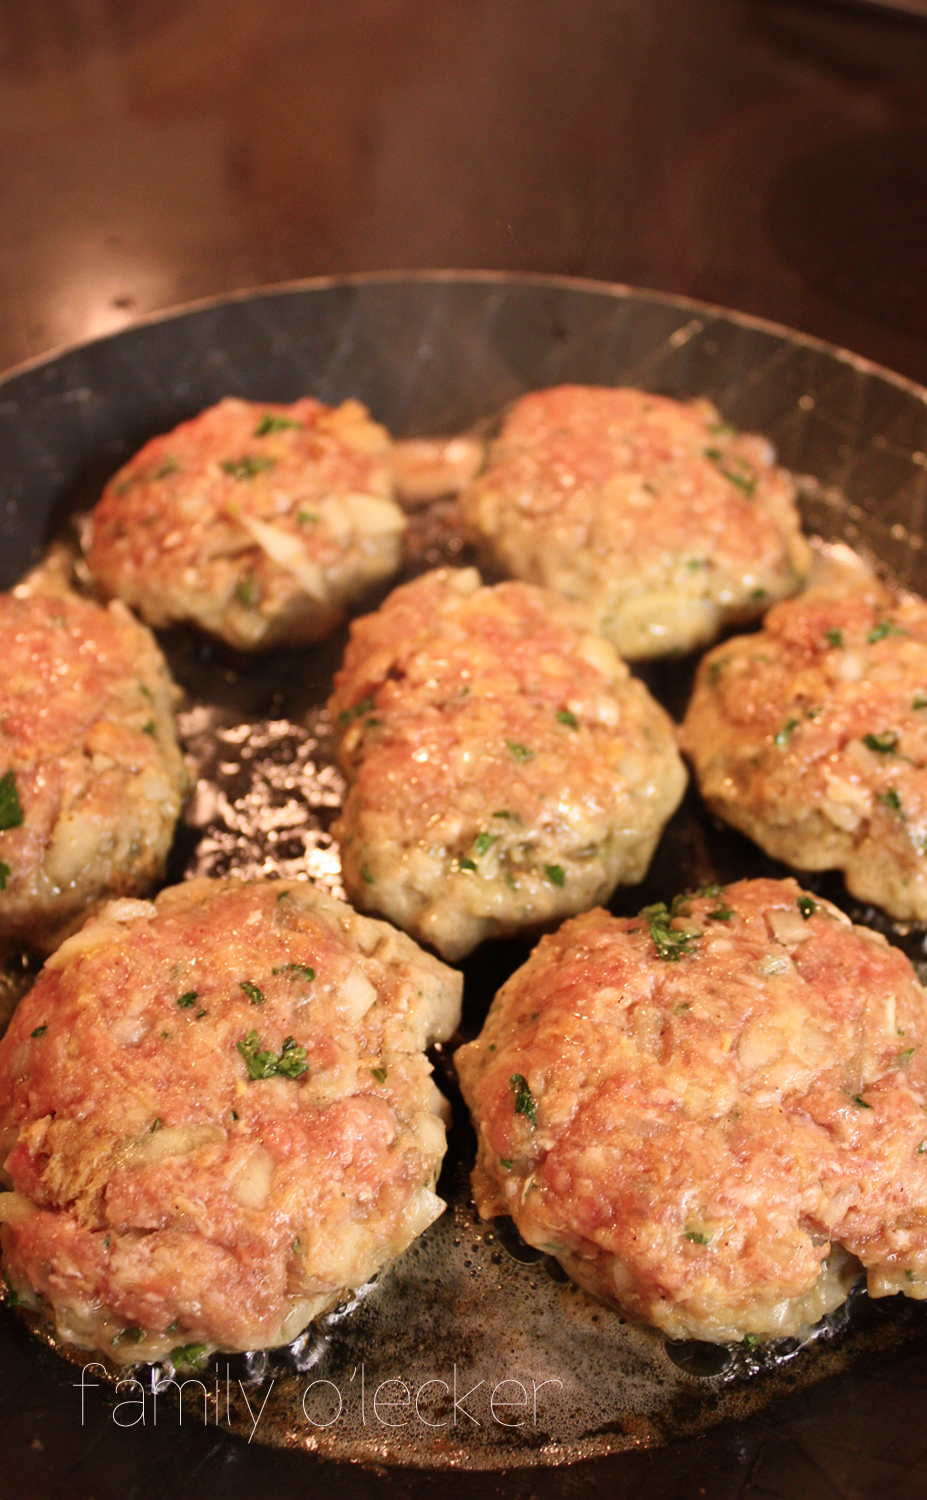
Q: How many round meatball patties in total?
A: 7